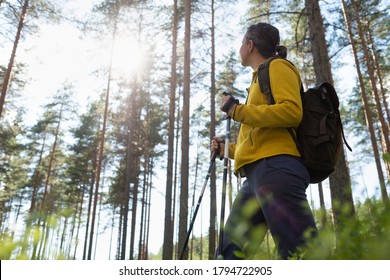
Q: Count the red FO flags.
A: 0